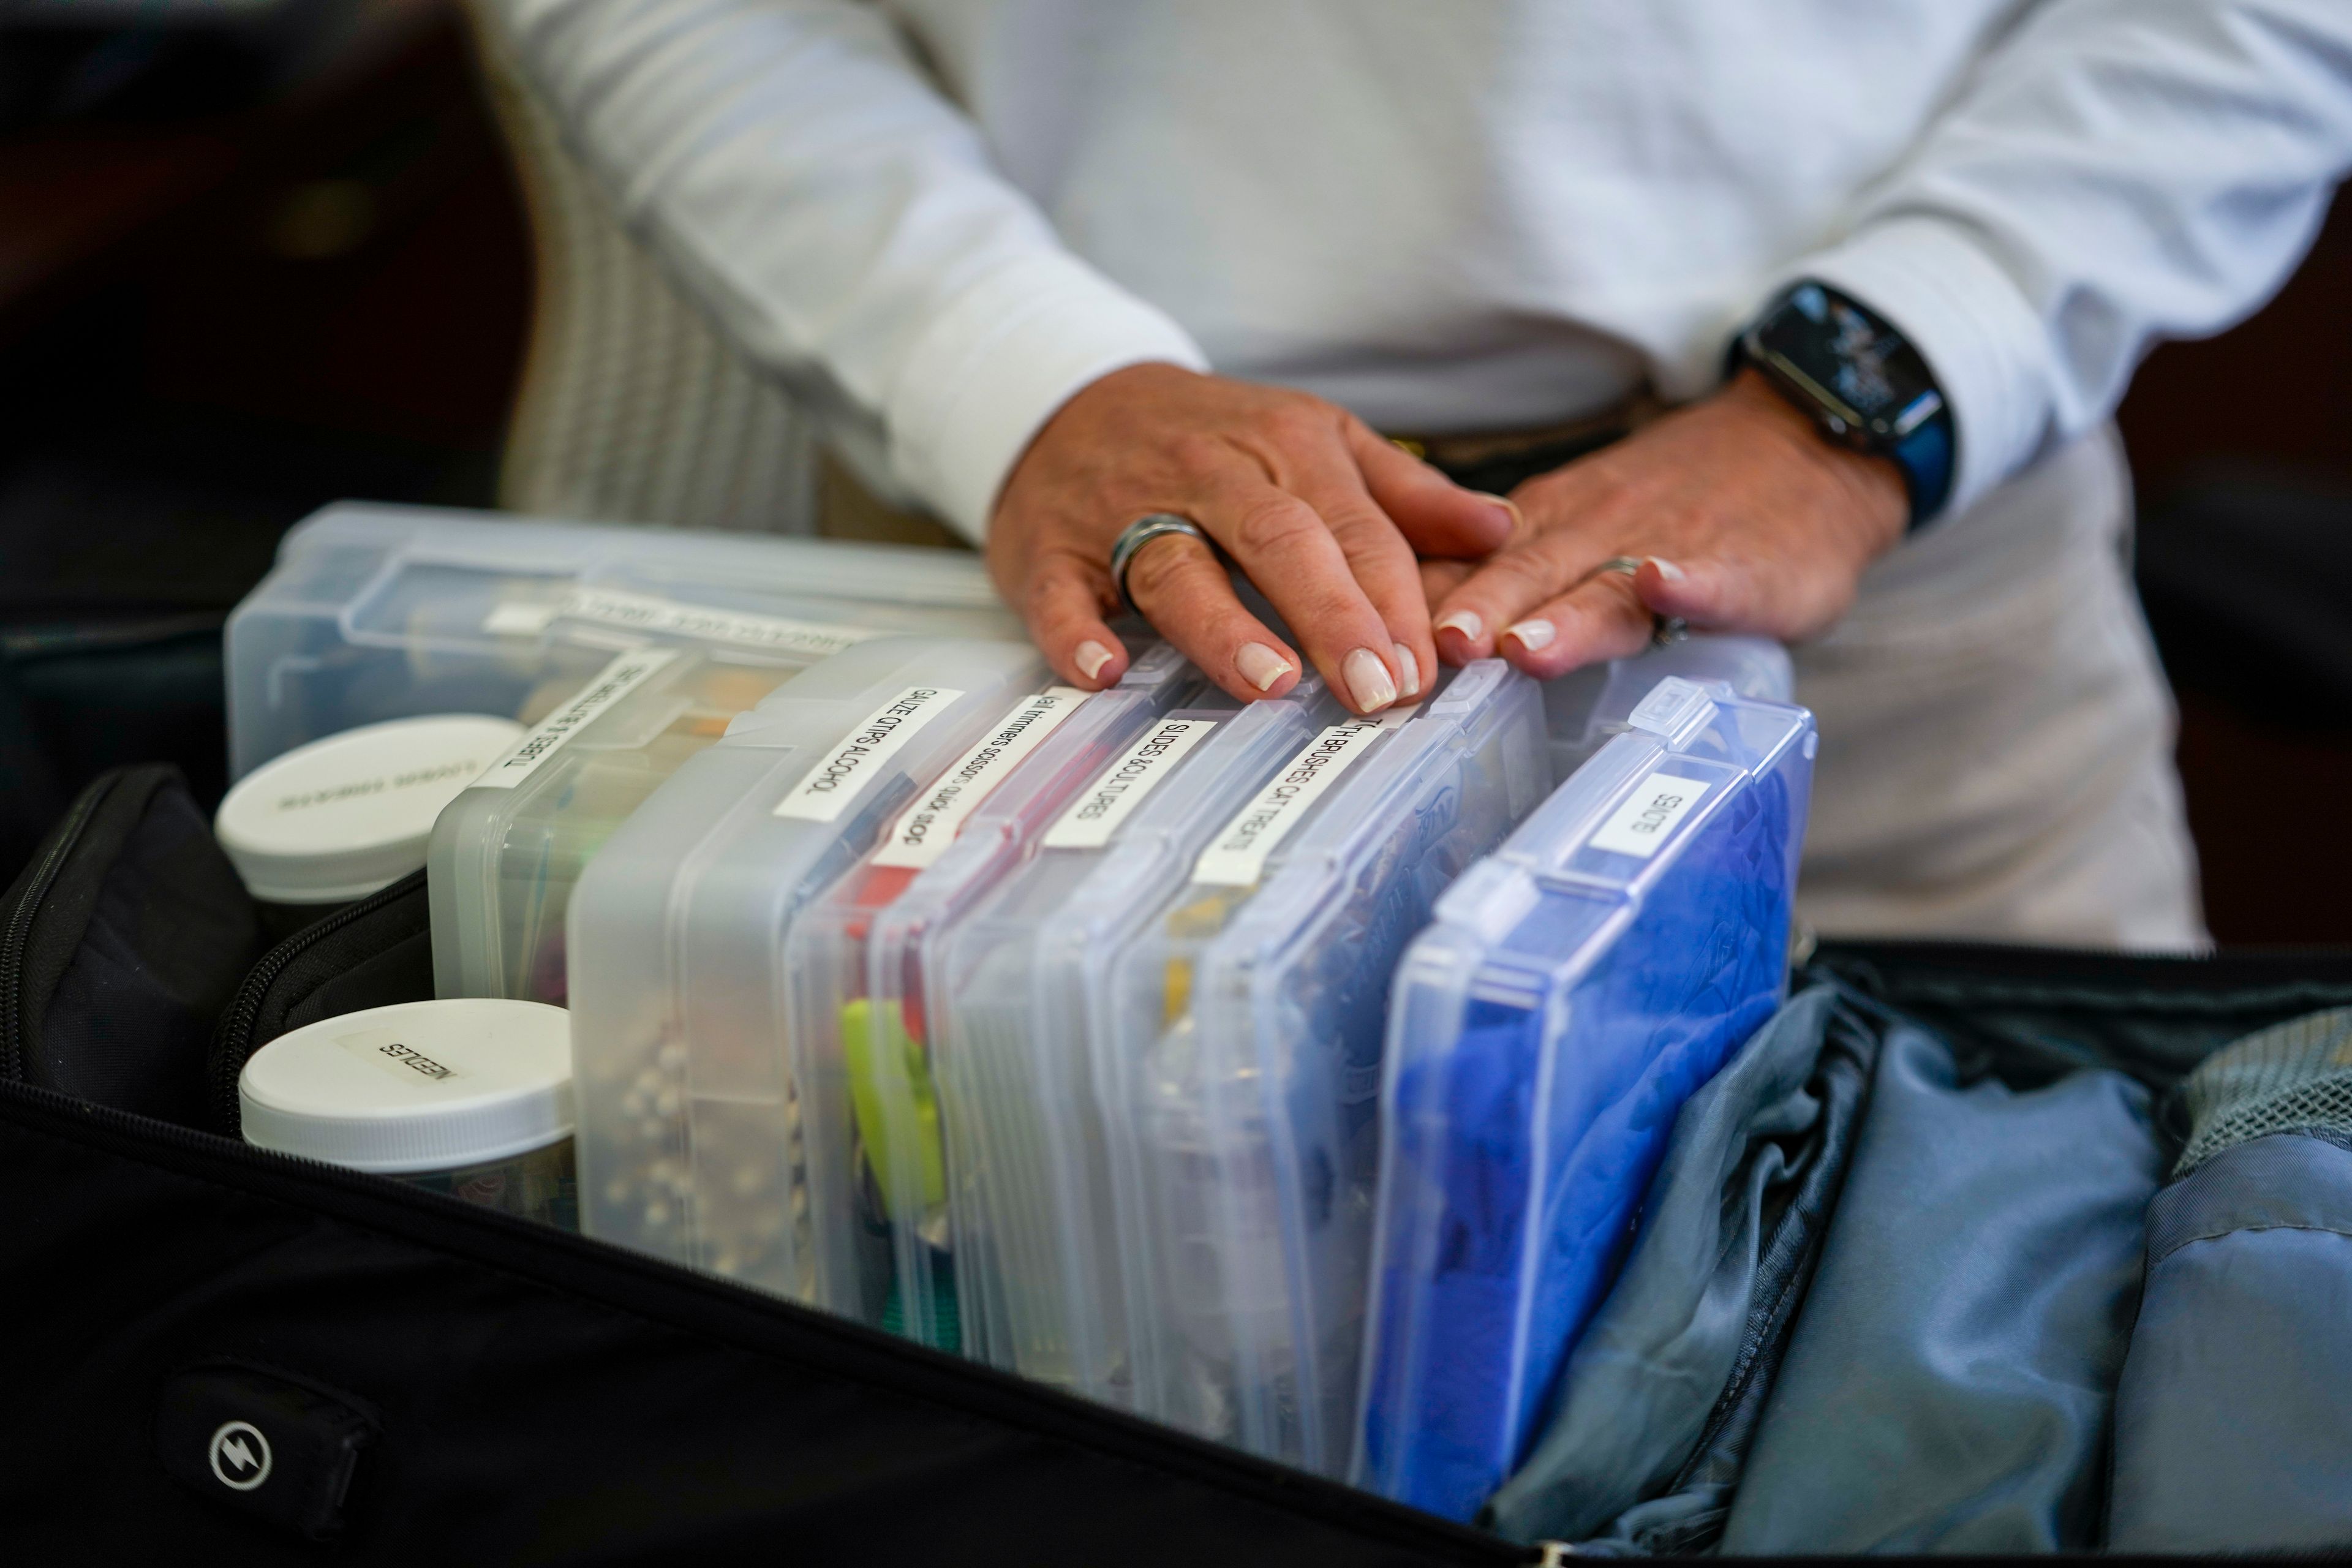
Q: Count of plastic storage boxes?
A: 7